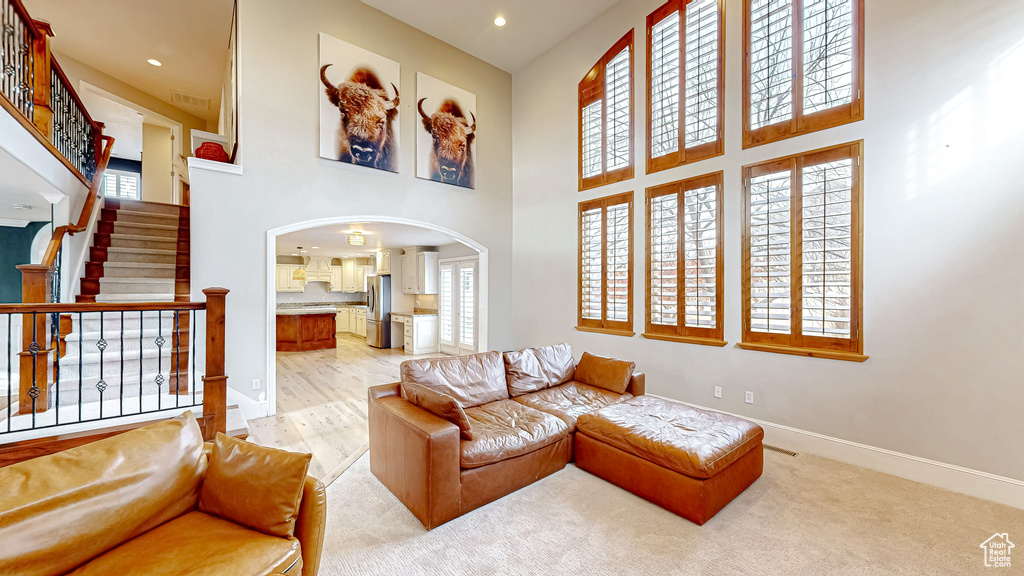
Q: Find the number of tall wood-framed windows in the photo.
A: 6